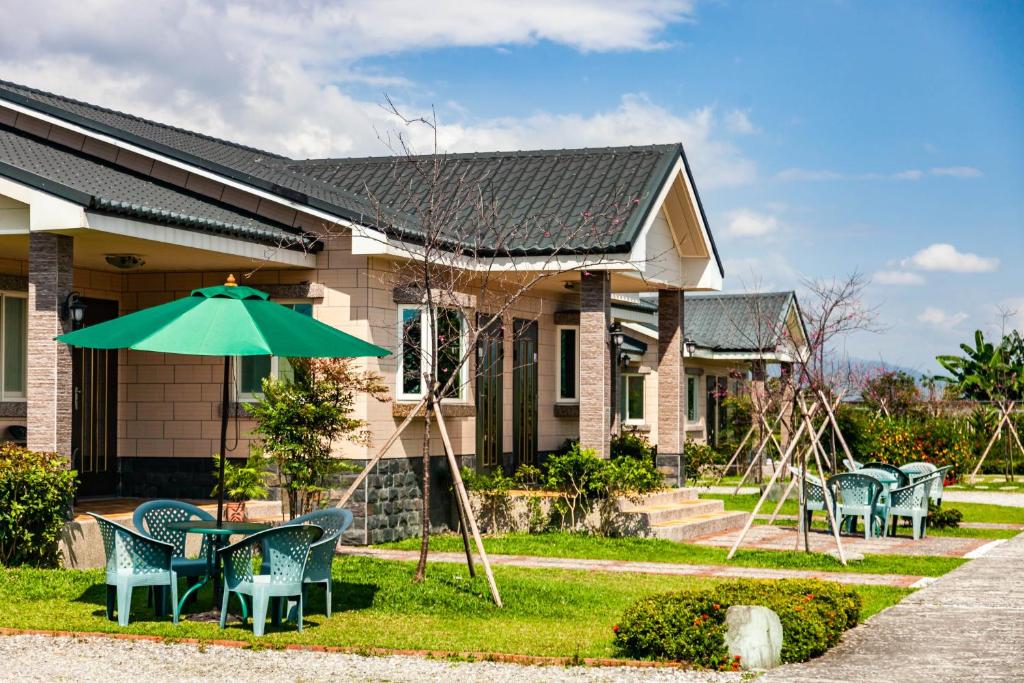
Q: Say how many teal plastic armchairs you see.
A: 12